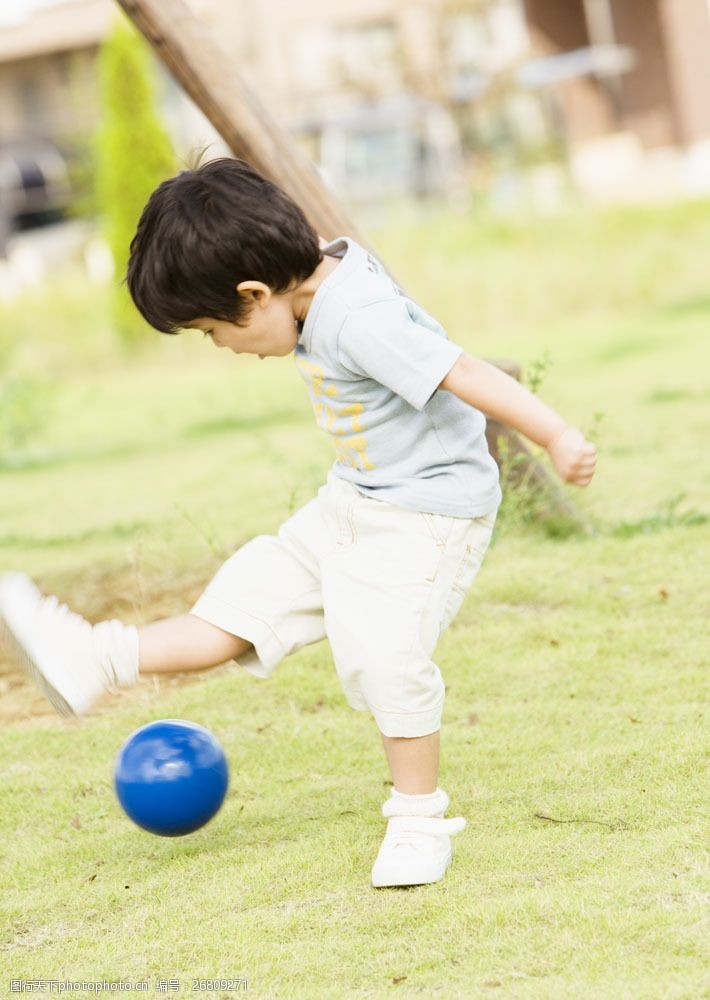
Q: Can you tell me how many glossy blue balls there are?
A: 1